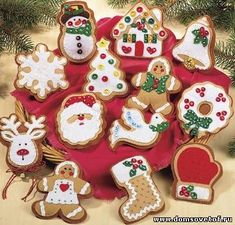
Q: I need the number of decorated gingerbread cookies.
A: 13